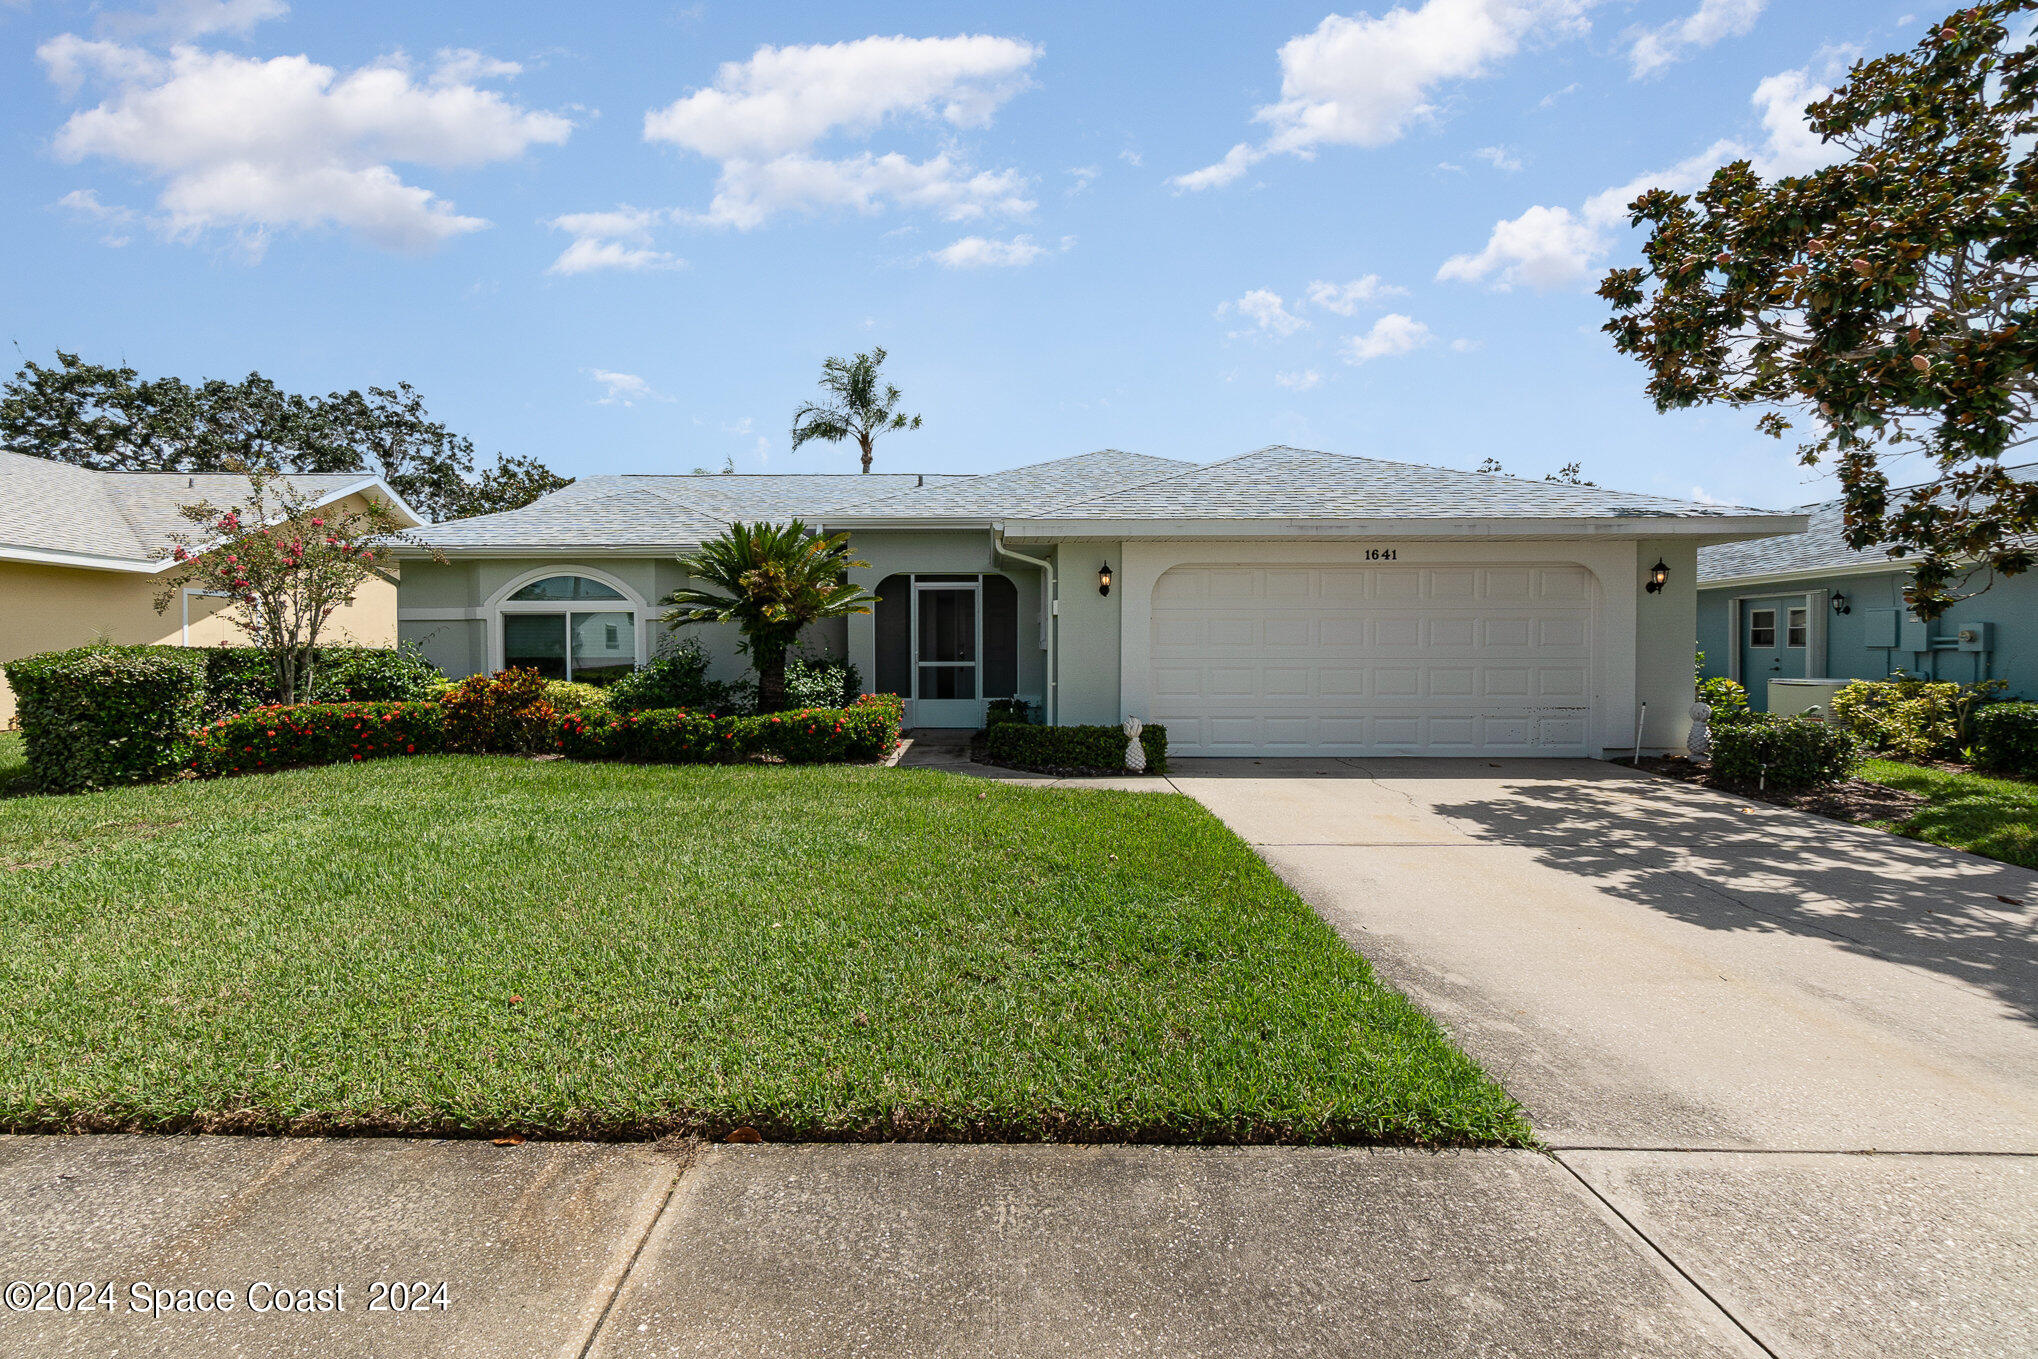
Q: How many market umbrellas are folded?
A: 0